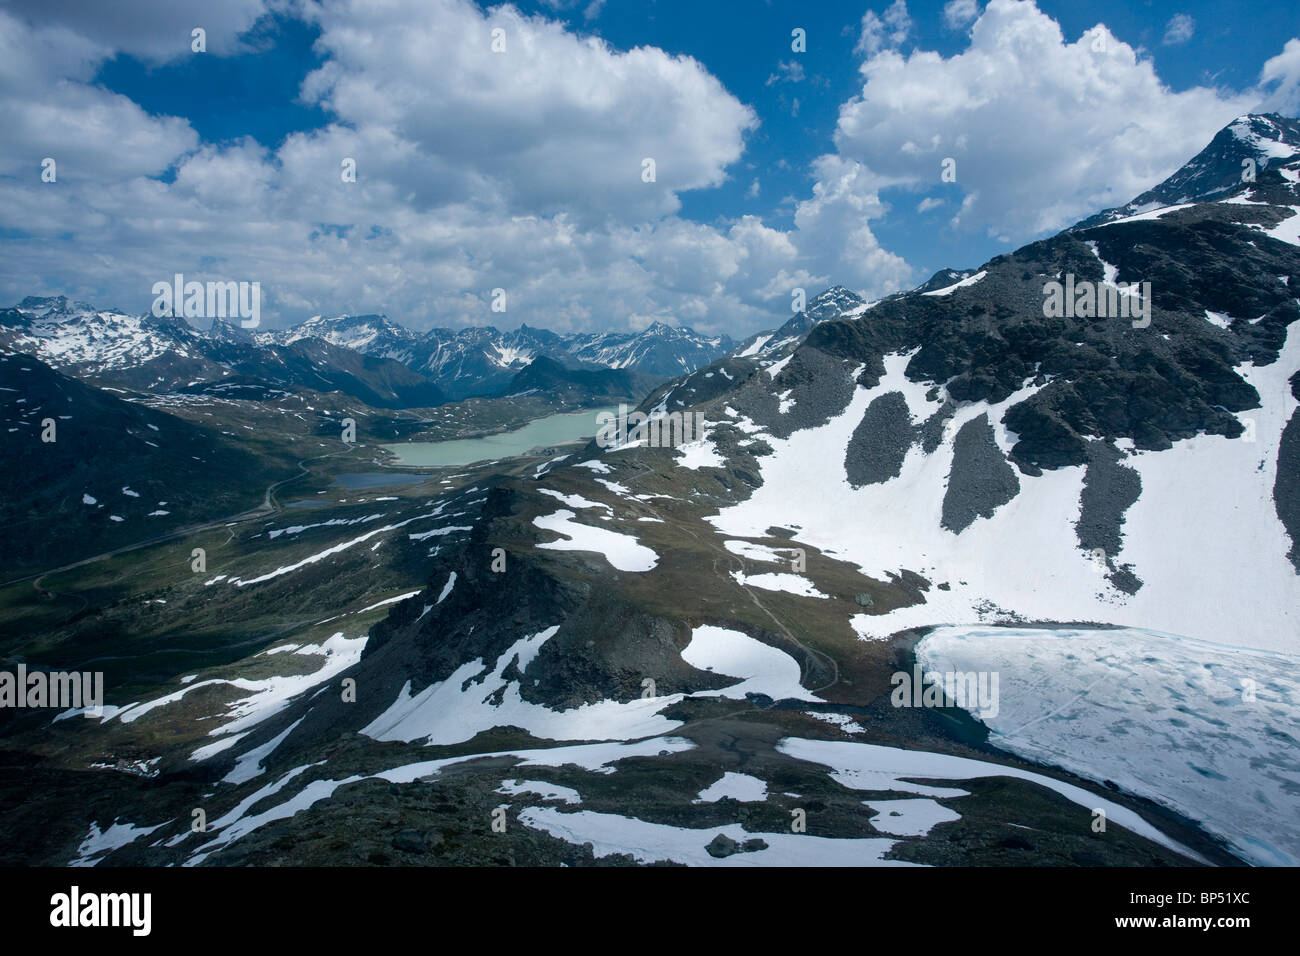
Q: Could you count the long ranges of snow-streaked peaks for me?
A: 1